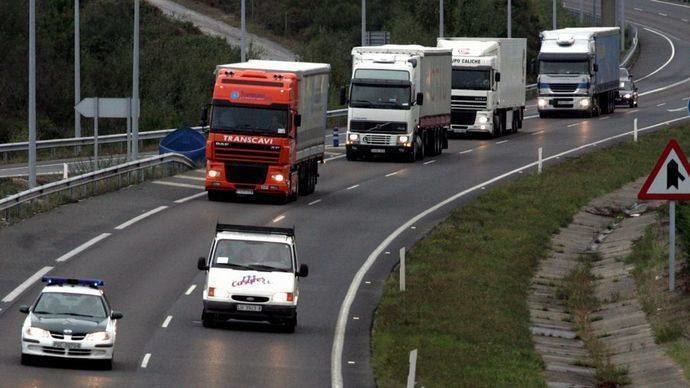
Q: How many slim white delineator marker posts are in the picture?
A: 5